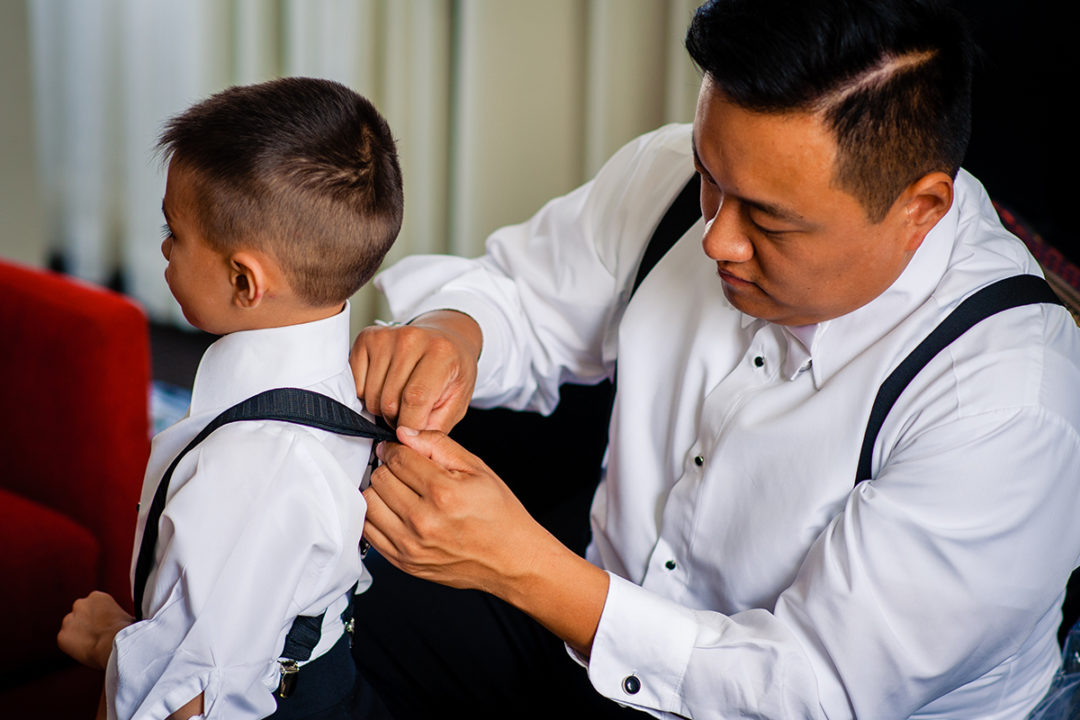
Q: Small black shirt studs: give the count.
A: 3